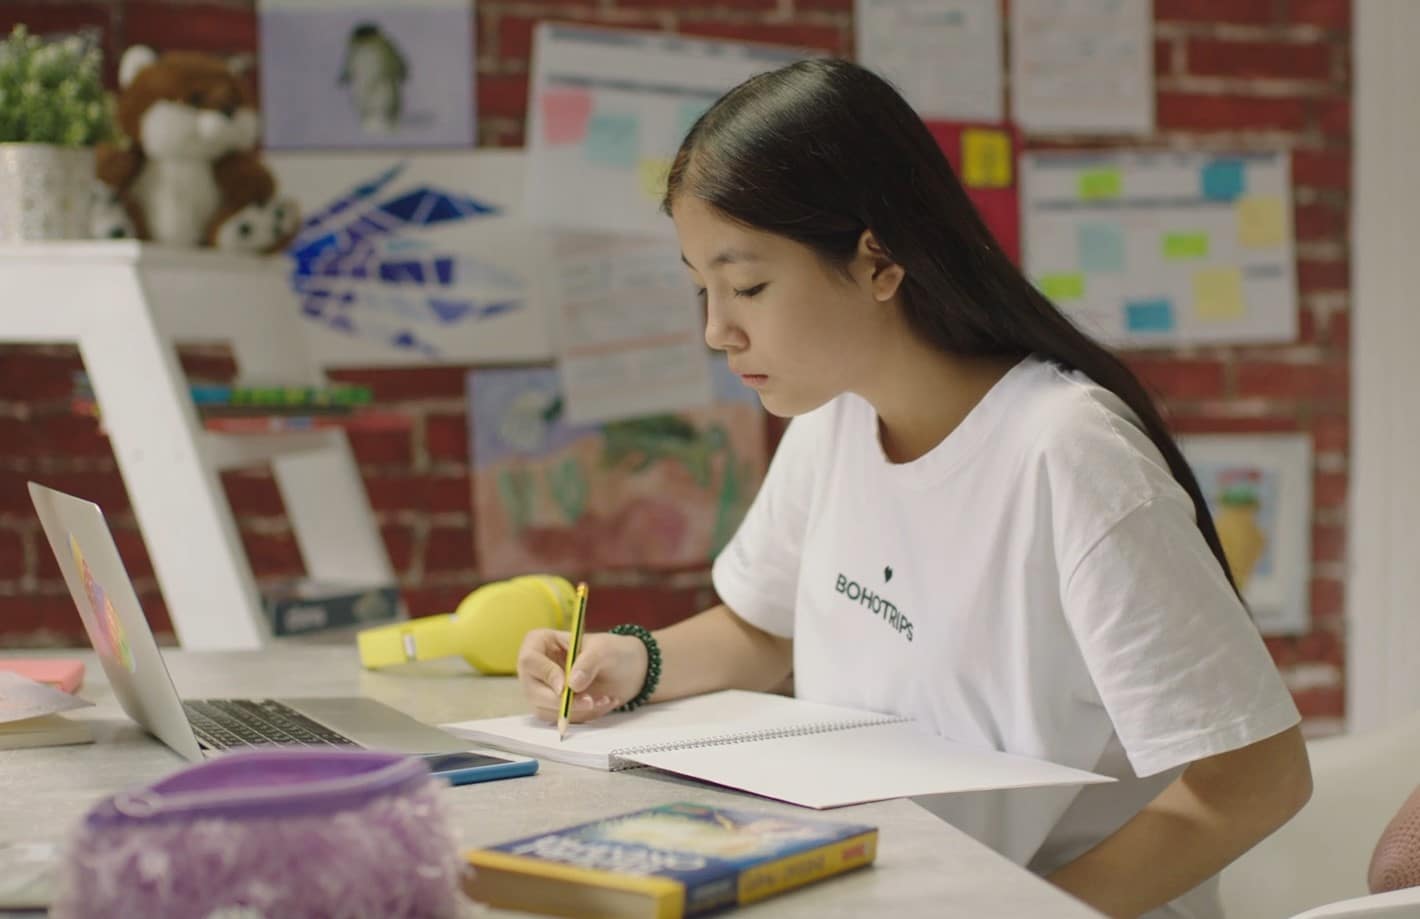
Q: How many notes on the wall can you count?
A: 13